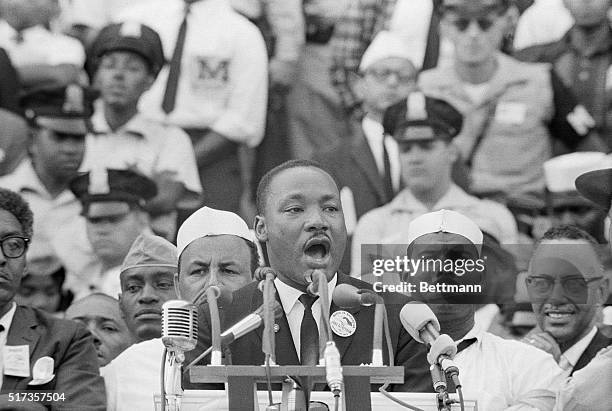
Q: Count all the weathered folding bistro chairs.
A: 0